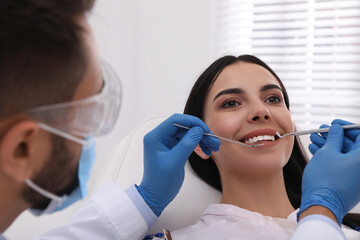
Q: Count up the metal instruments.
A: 2